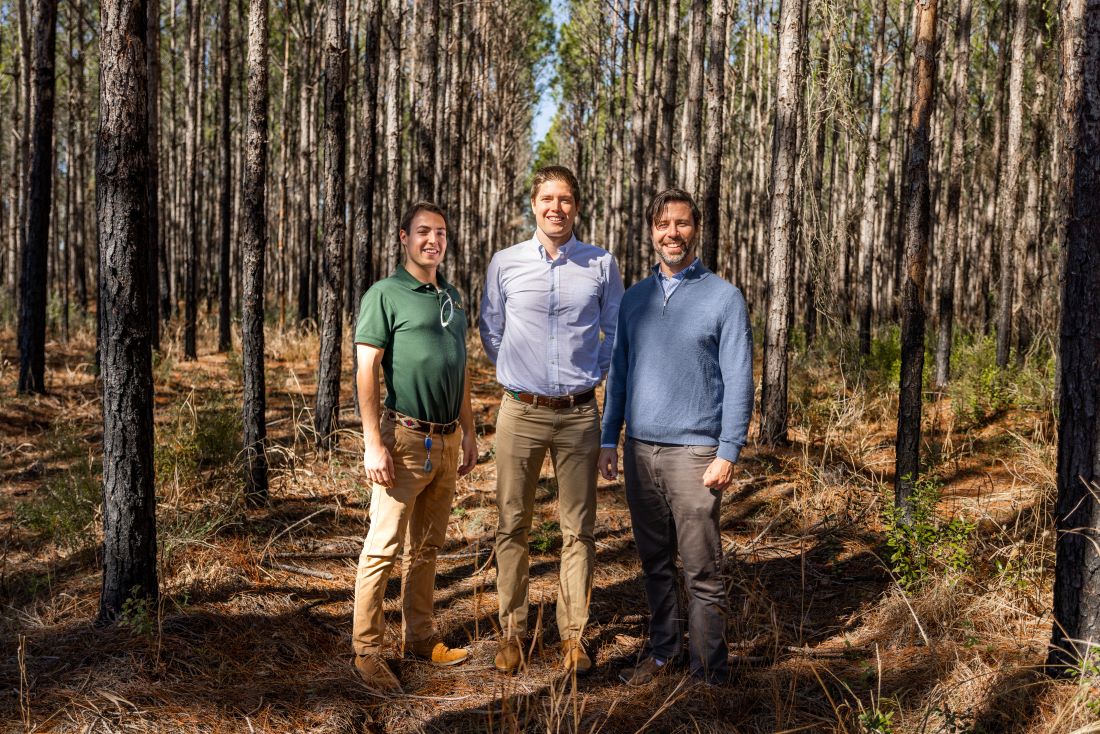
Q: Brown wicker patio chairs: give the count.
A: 0